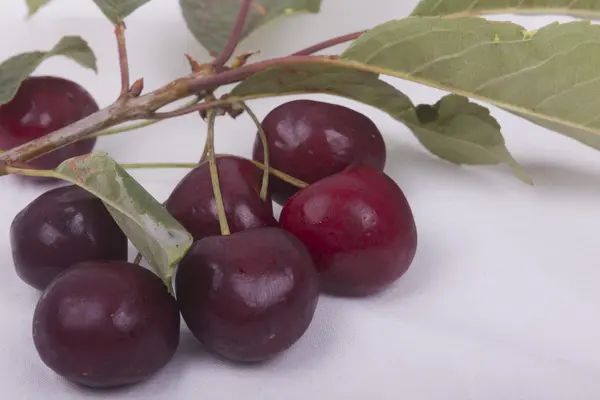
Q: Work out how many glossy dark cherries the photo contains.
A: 7